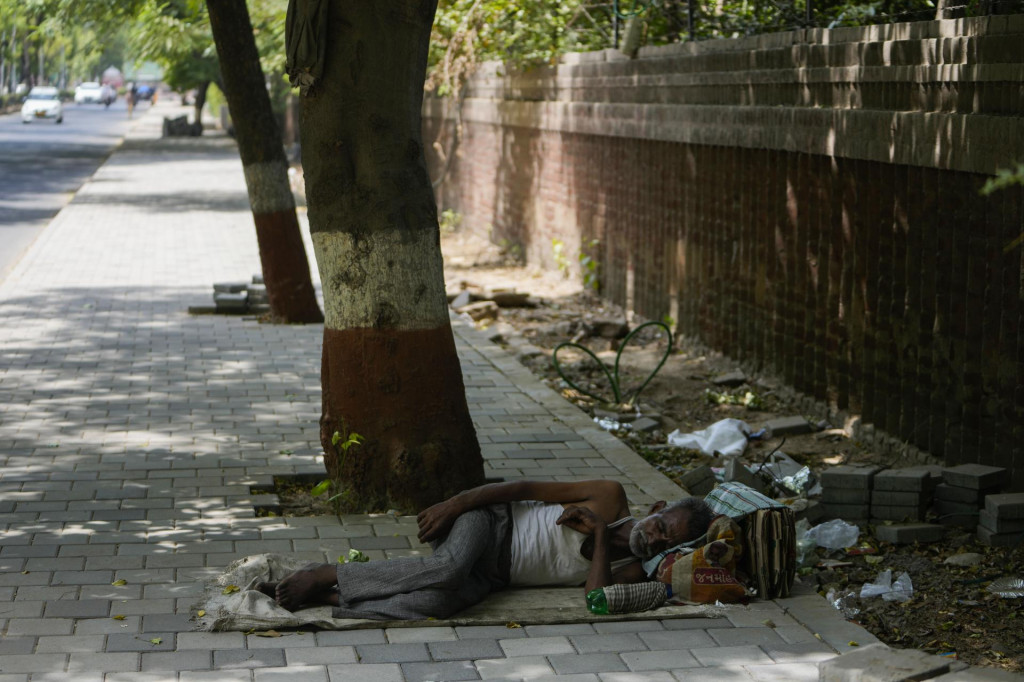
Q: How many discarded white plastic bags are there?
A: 3